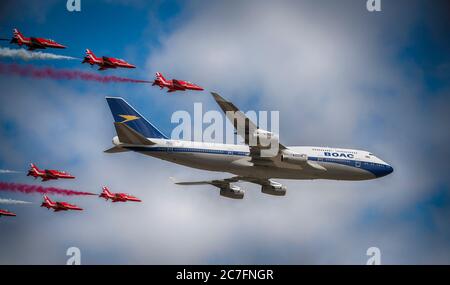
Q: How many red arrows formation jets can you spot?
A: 7